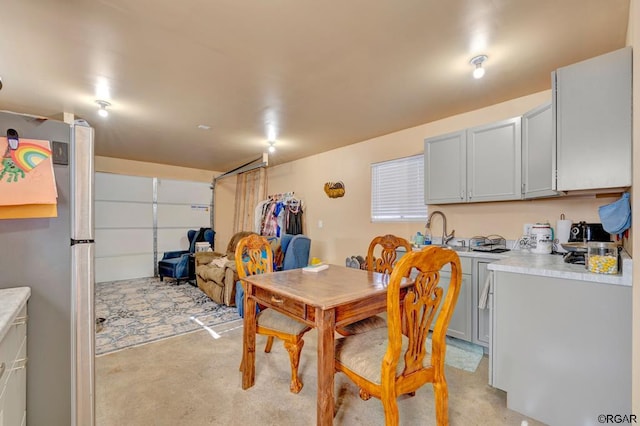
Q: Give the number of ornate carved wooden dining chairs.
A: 3